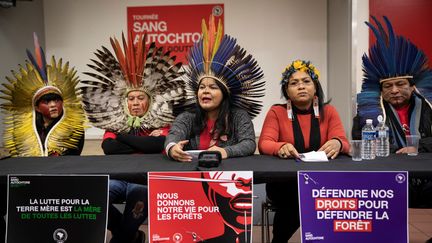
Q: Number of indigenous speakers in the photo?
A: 5